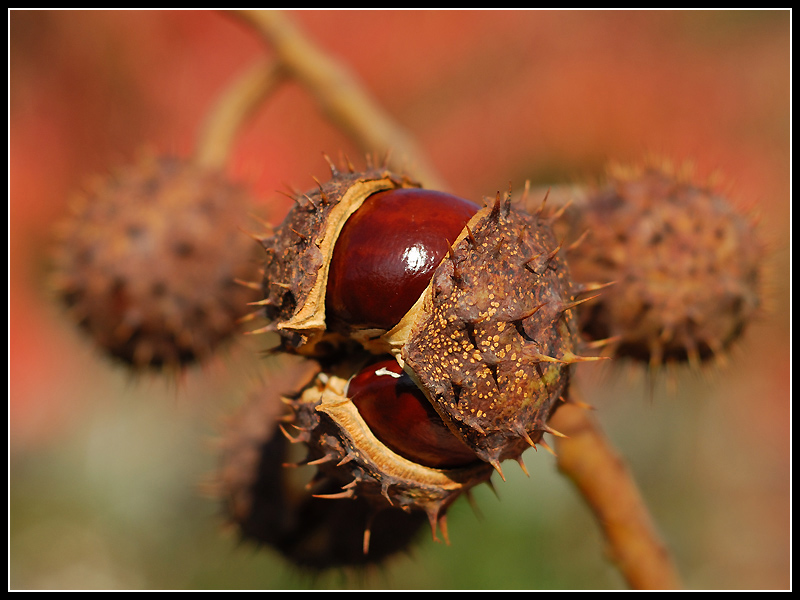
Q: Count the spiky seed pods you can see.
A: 4